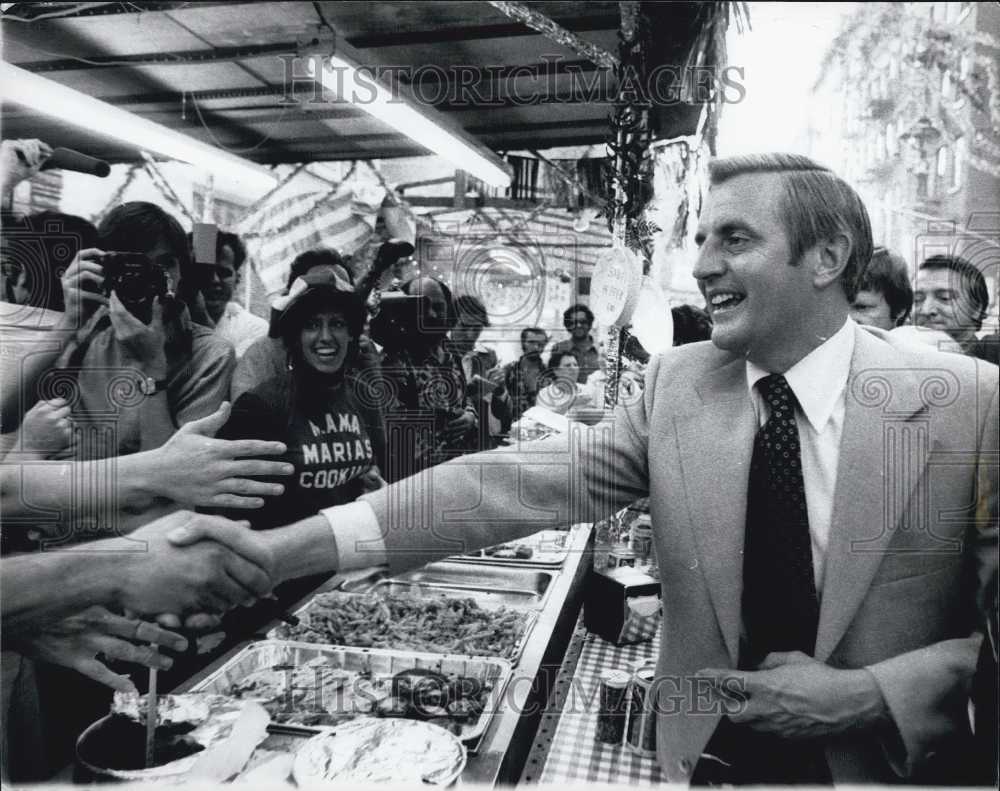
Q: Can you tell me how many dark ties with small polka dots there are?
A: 1